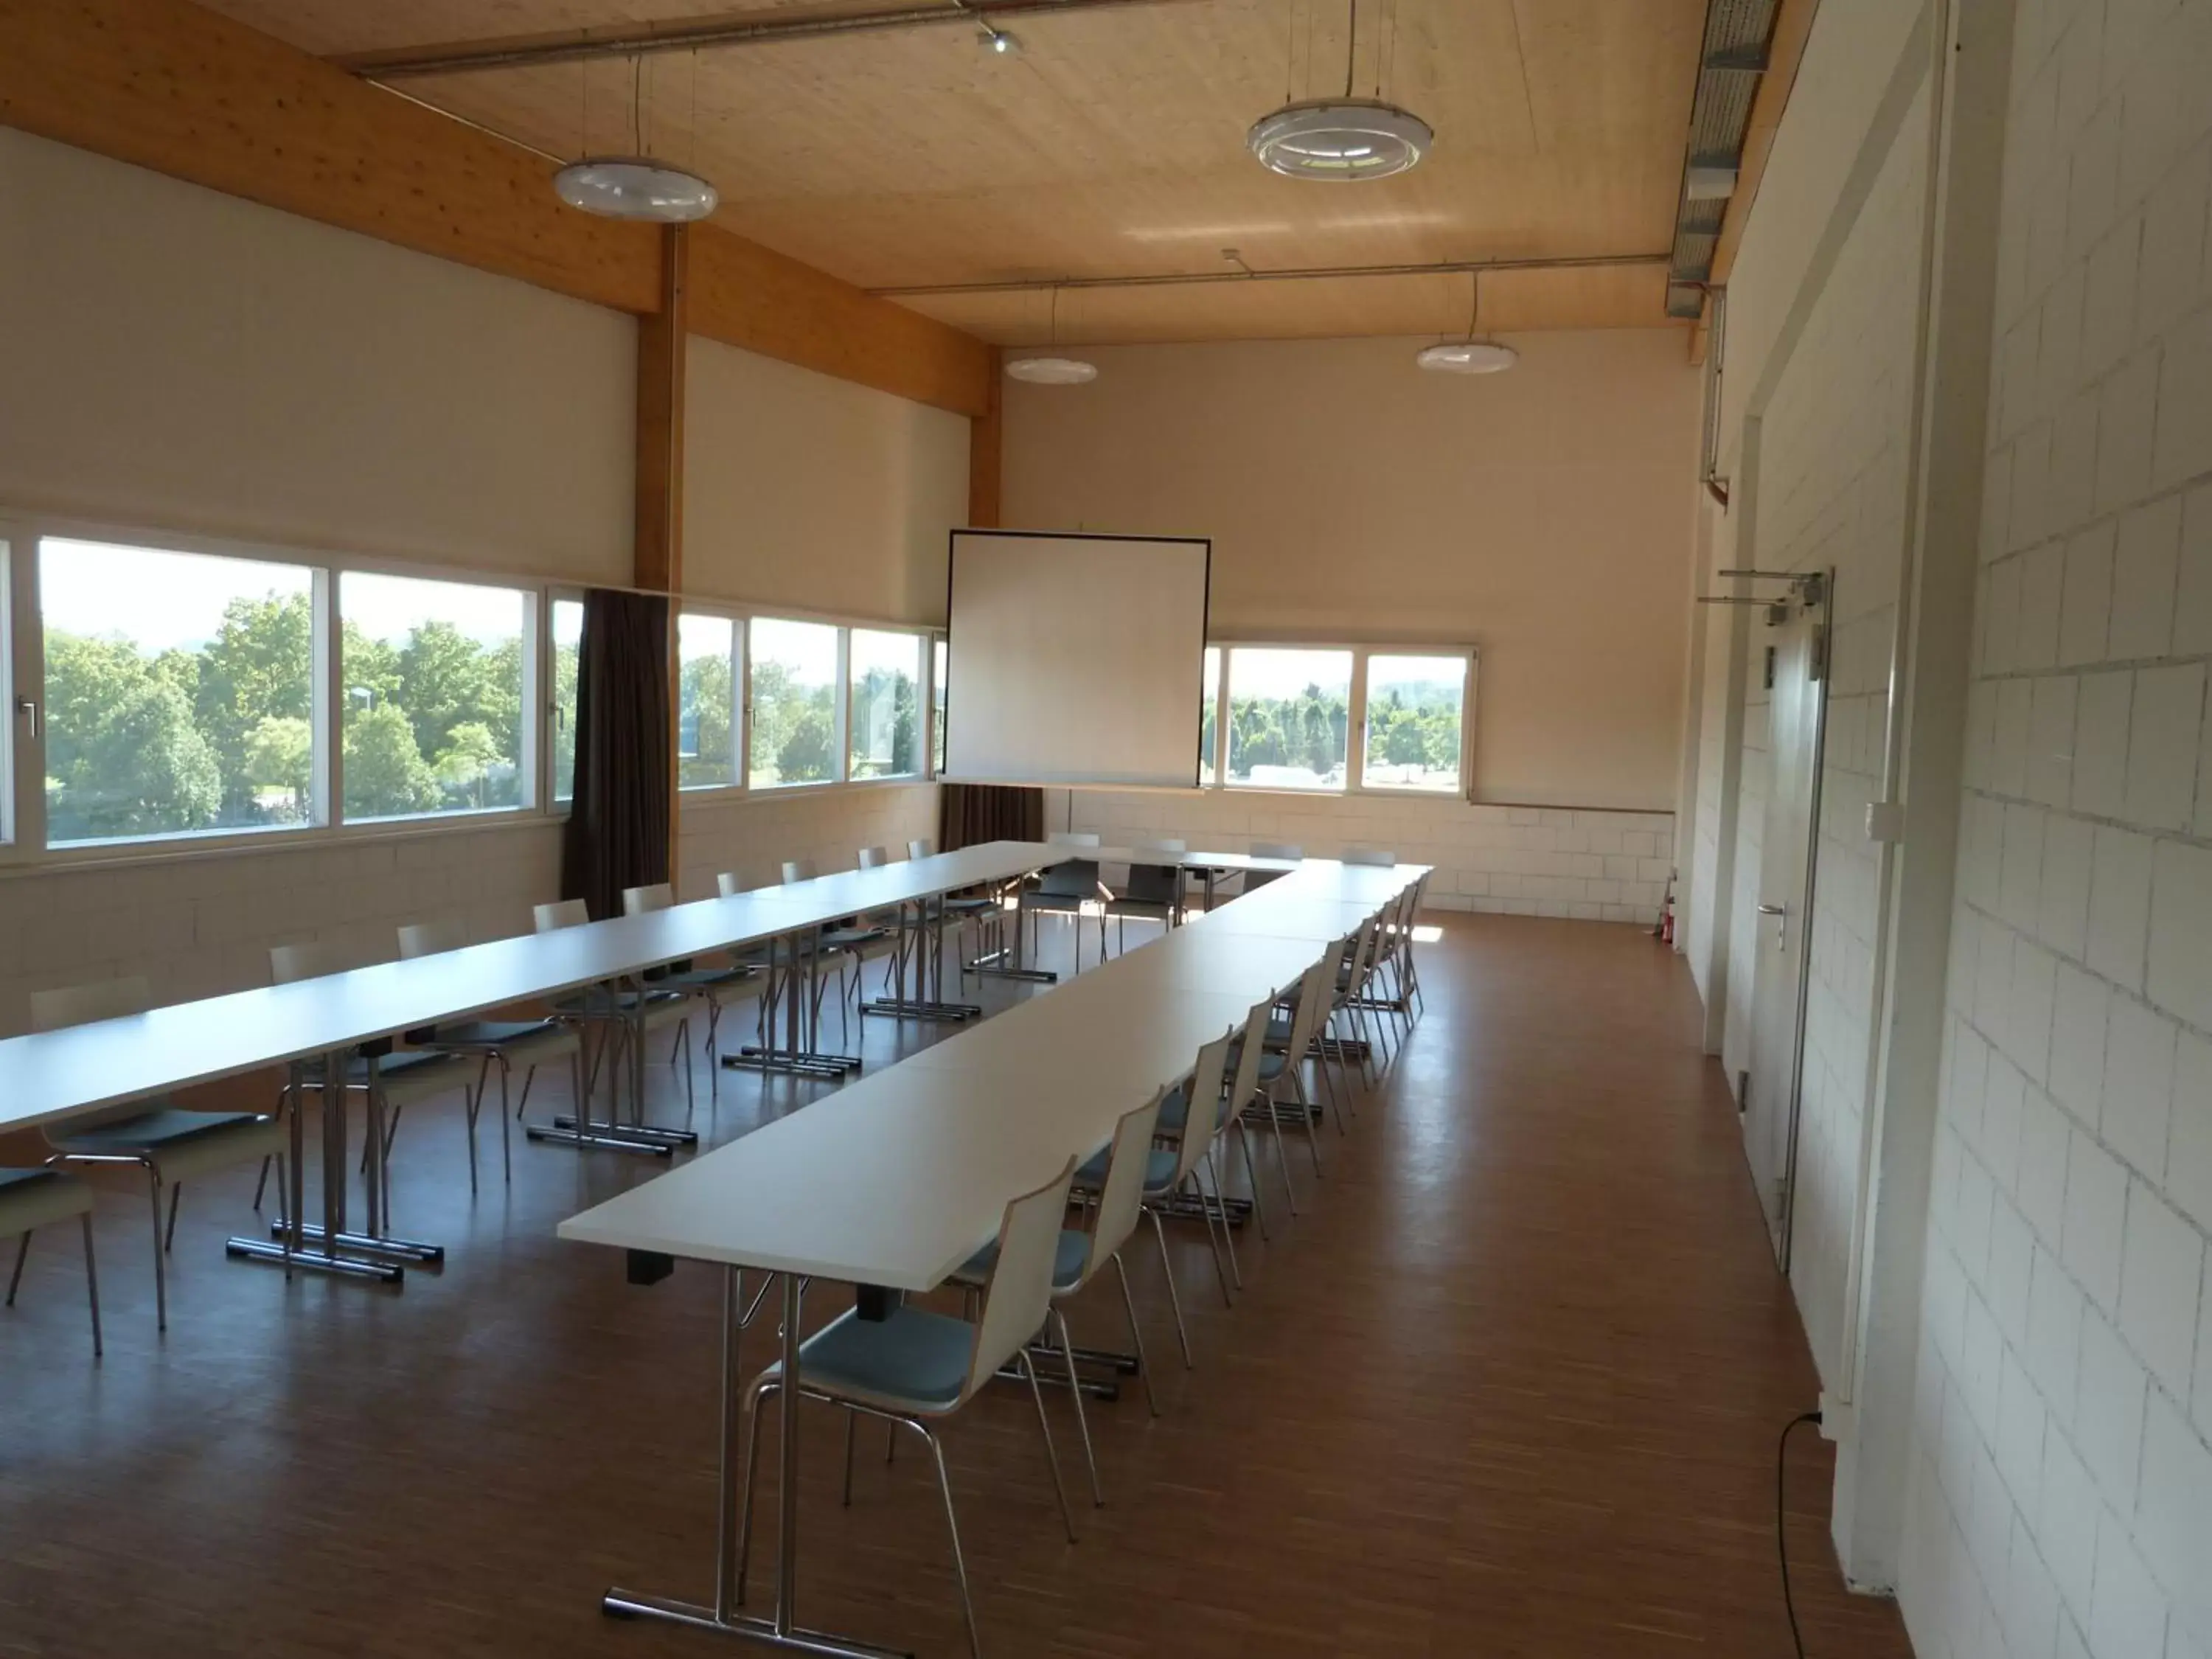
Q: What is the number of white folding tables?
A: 12